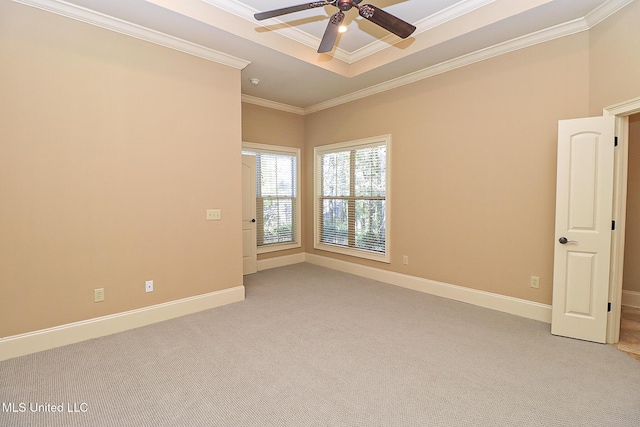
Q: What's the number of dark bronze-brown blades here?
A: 3